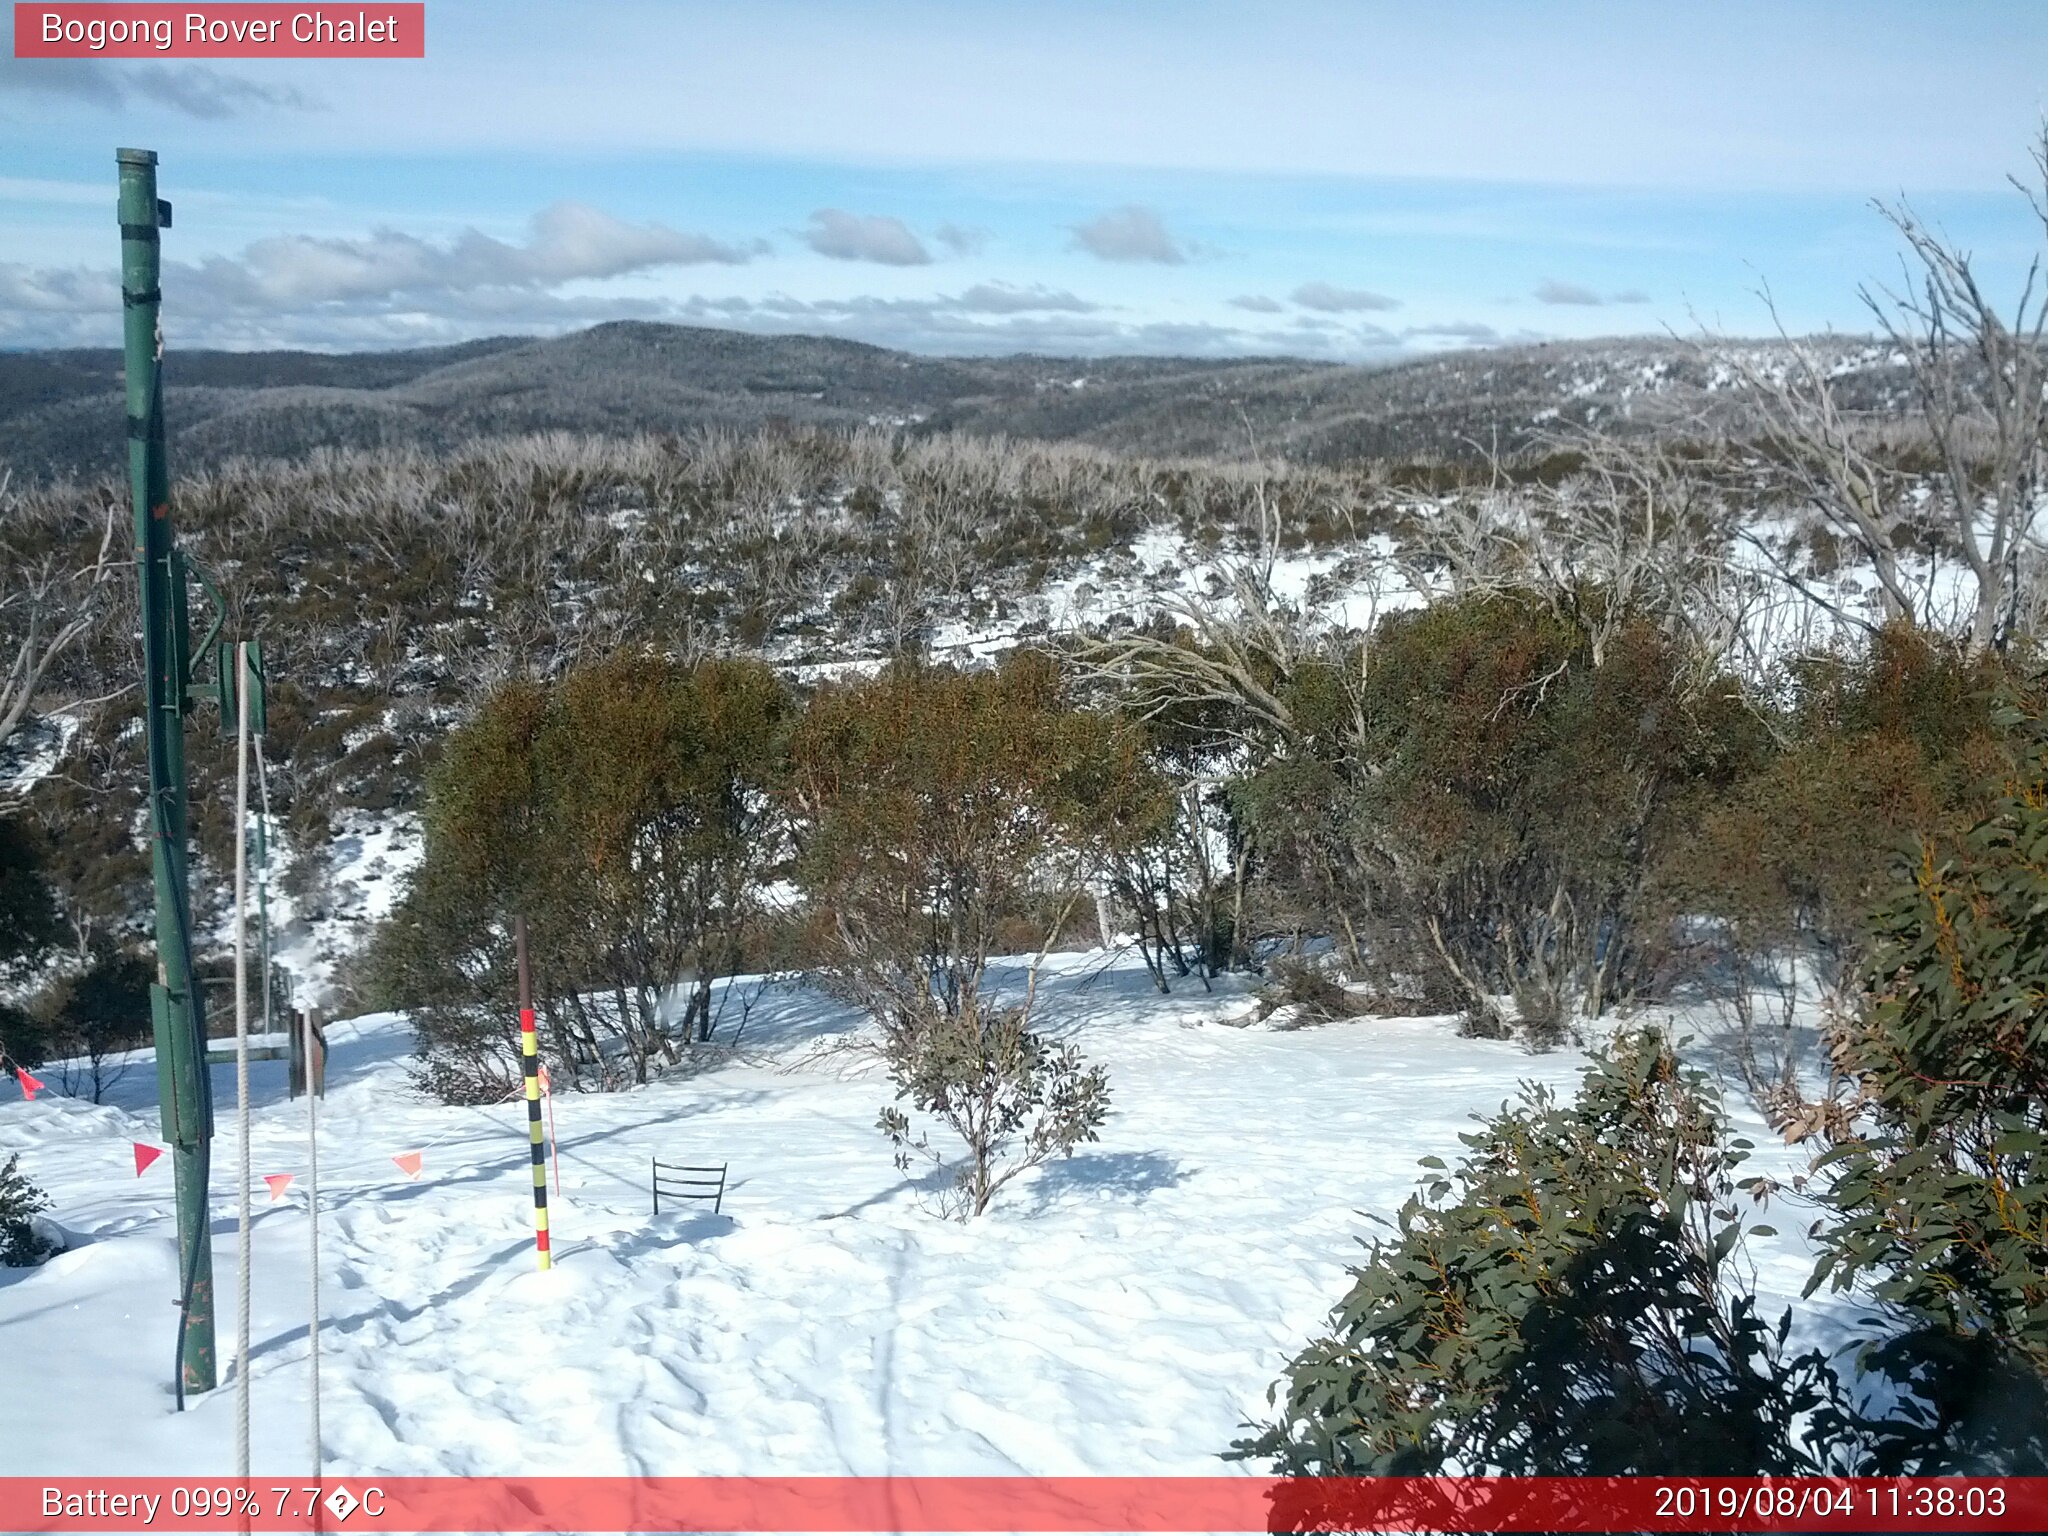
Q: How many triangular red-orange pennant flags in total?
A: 4